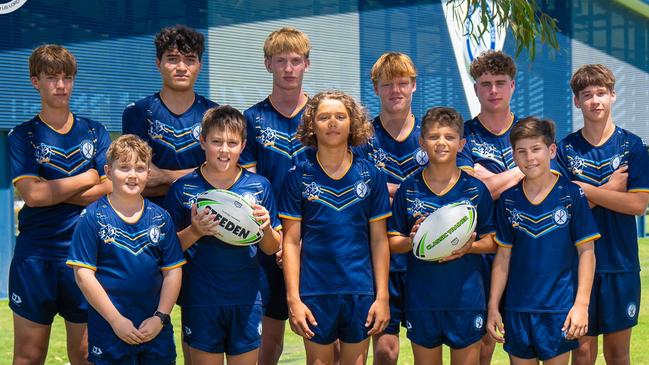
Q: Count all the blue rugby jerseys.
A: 11